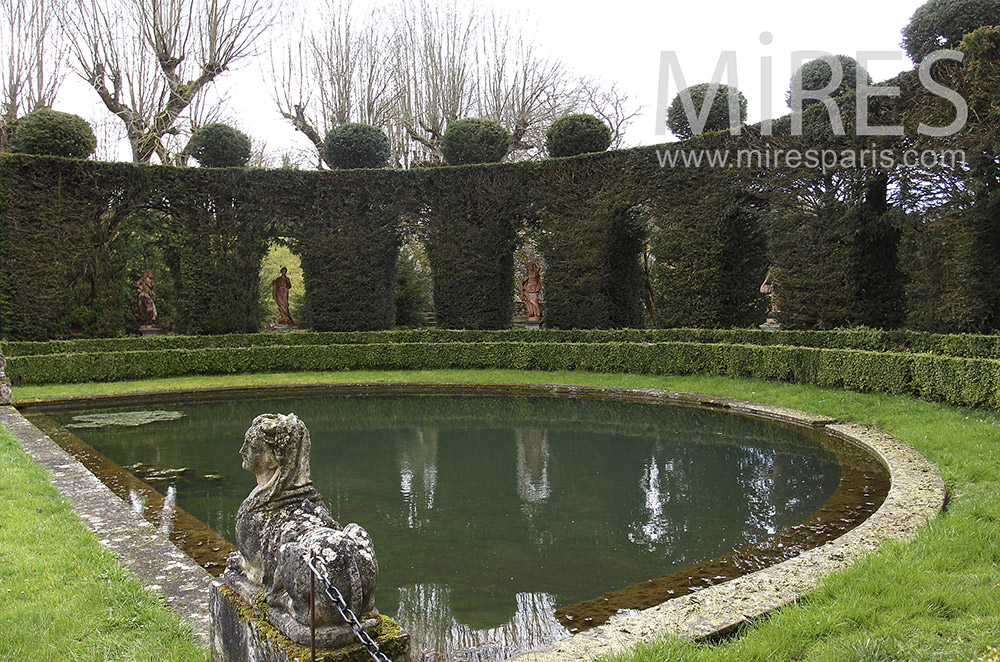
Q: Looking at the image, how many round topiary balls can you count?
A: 8